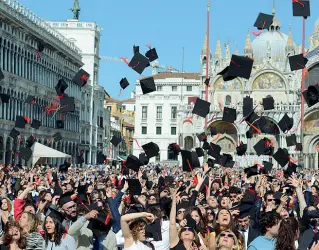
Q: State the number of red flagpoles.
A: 2